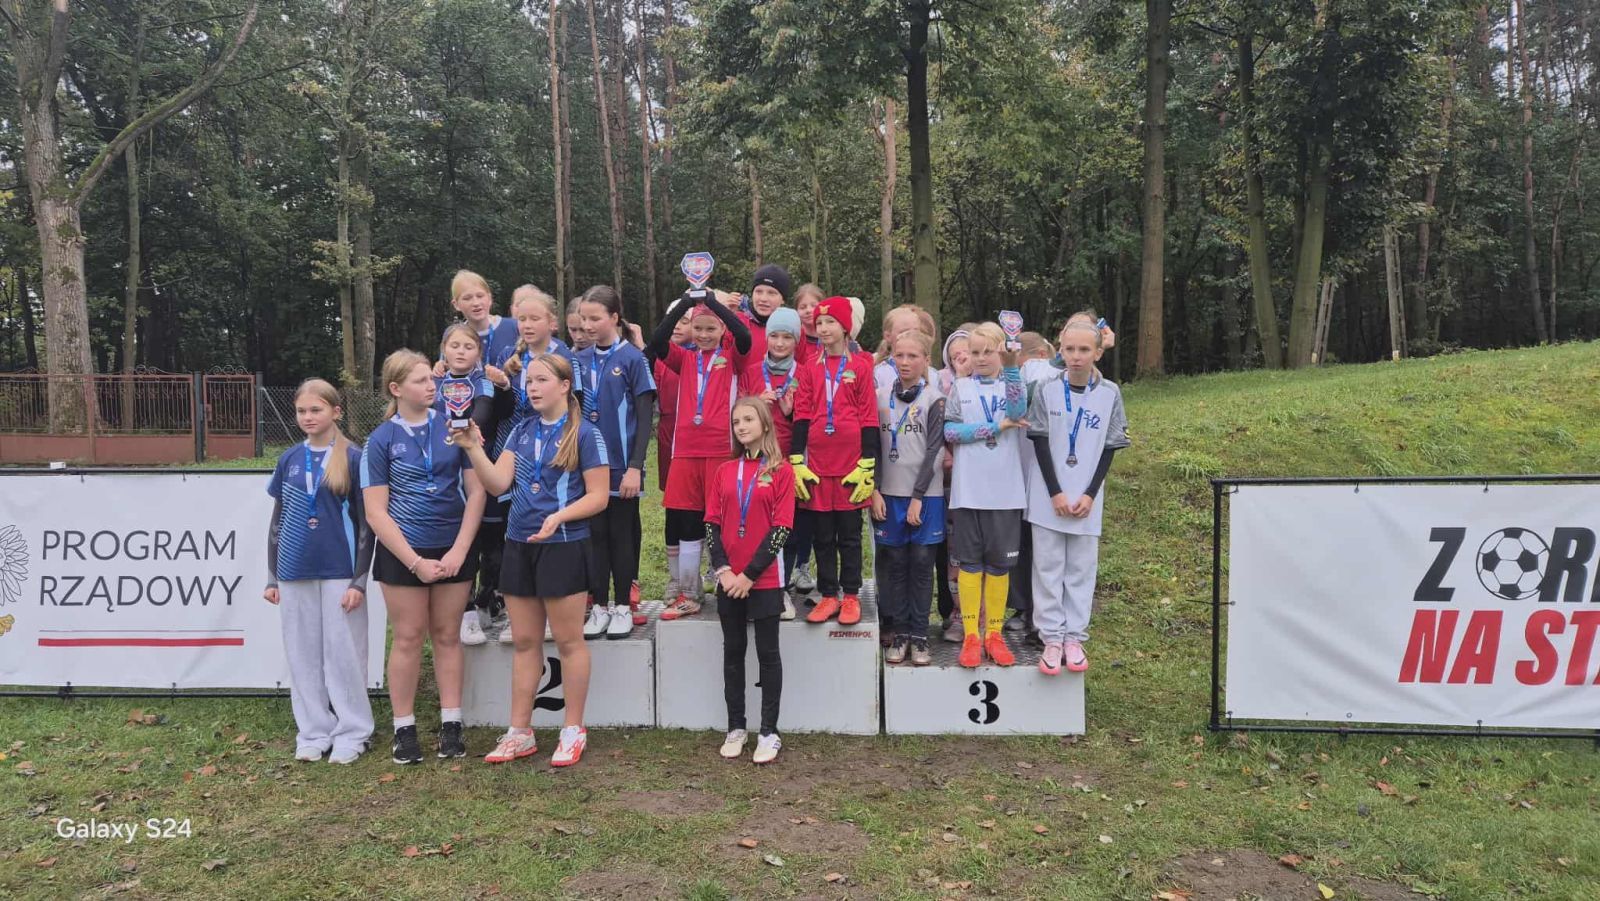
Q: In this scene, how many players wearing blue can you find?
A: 9